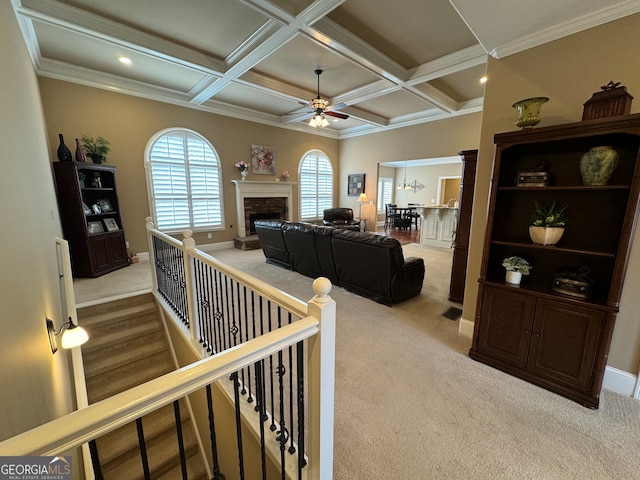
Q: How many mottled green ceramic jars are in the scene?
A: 1